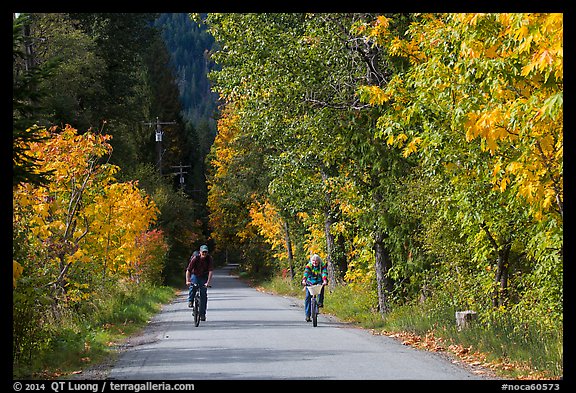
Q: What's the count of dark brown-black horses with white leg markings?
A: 0